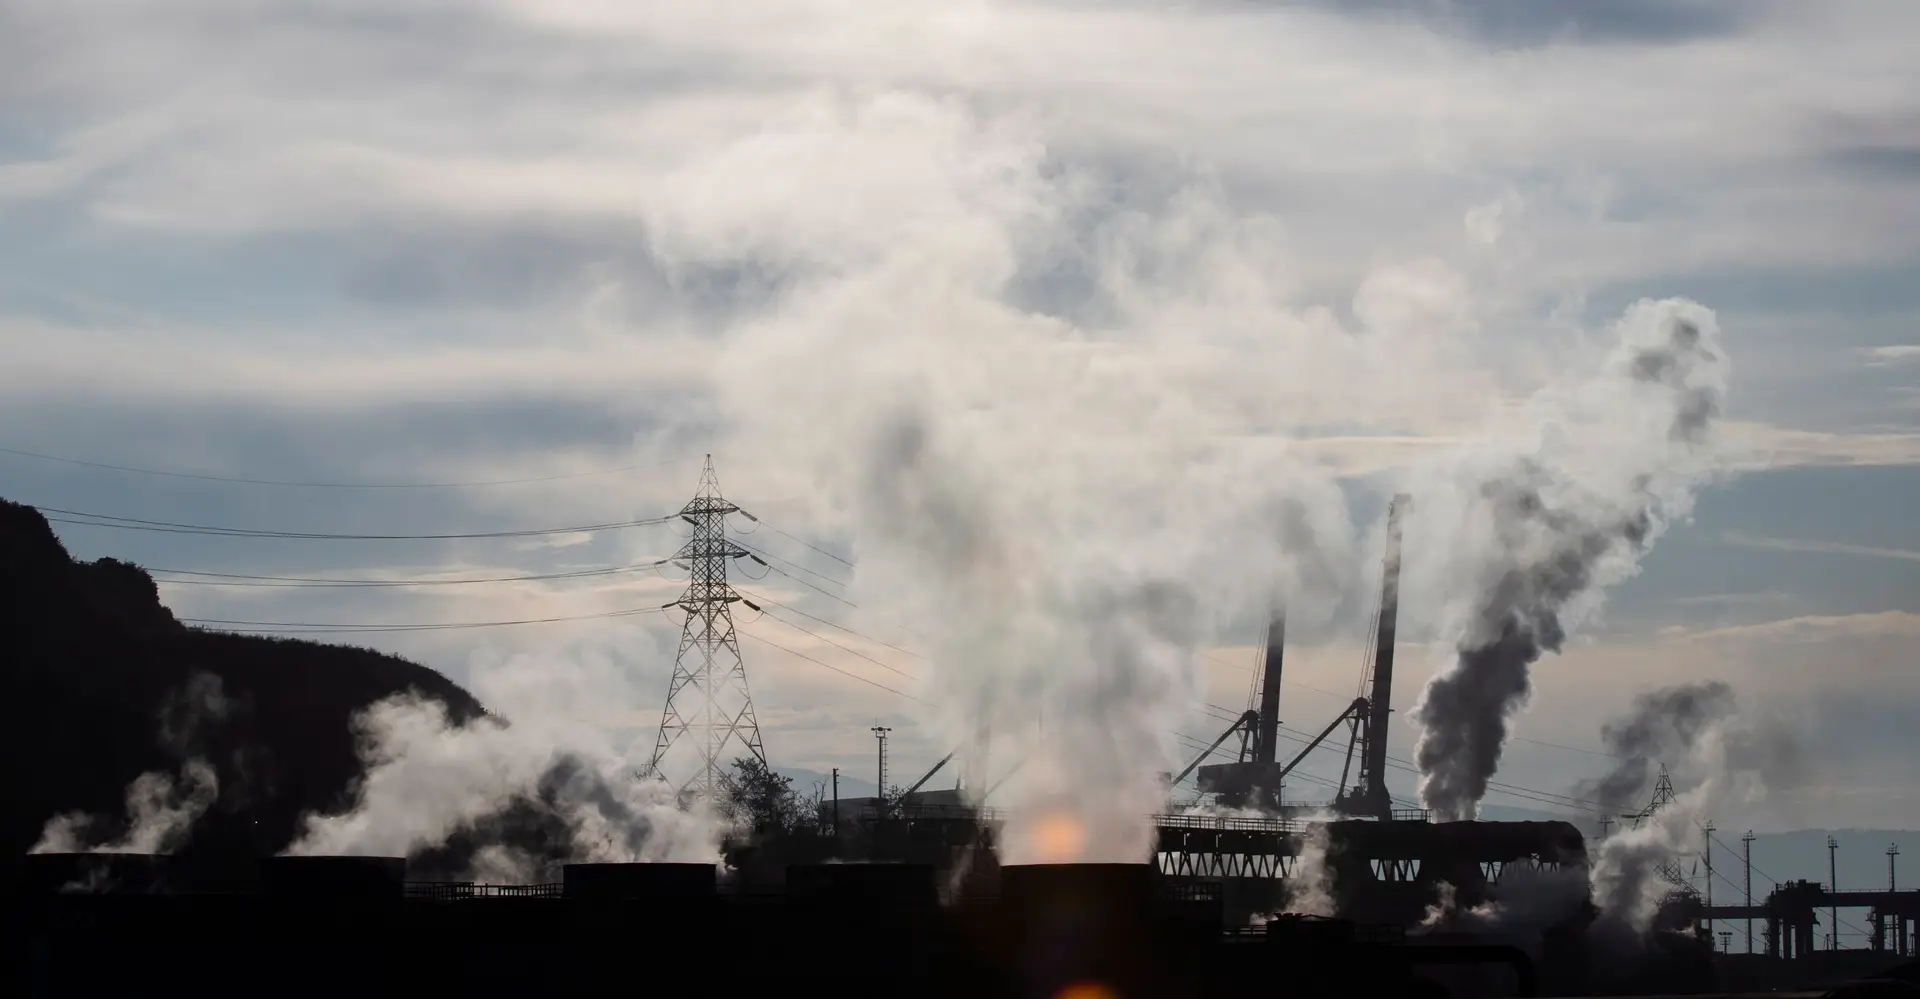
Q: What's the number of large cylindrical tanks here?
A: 5